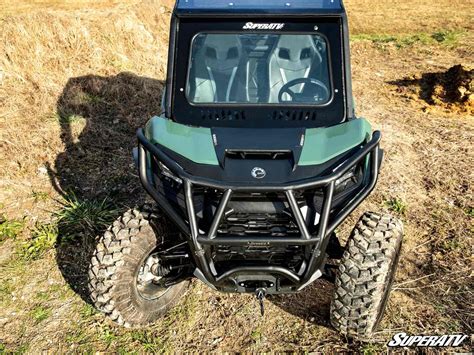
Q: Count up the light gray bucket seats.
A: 2